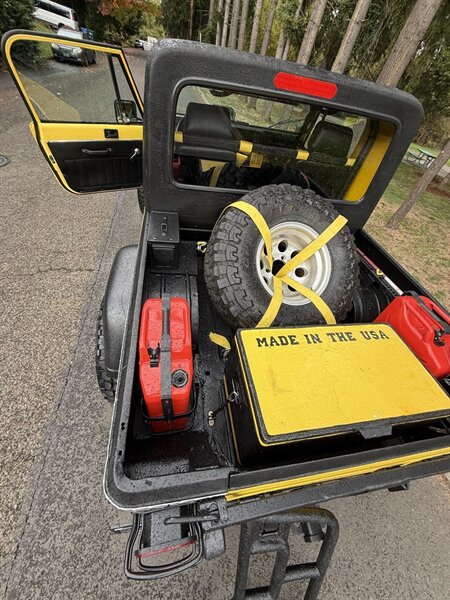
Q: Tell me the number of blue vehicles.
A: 0